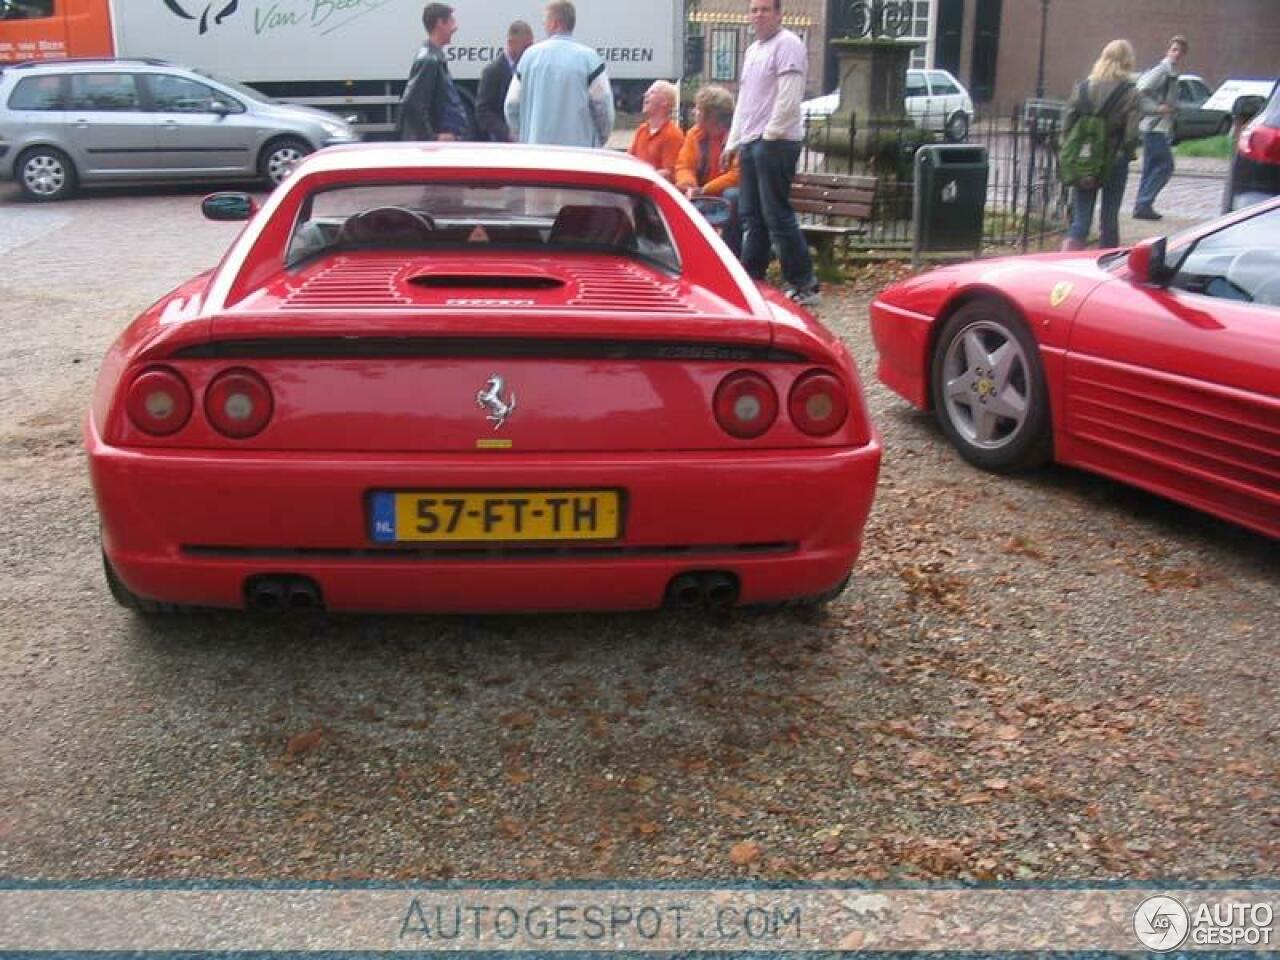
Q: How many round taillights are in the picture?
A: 4